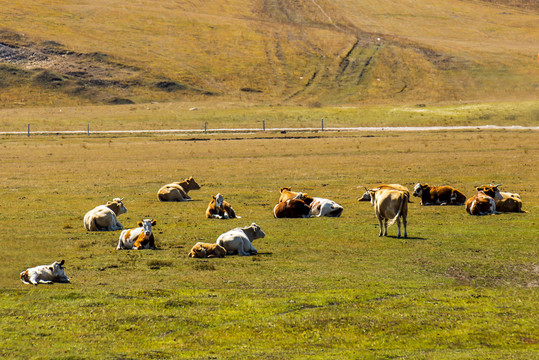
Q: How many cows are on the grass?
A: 15